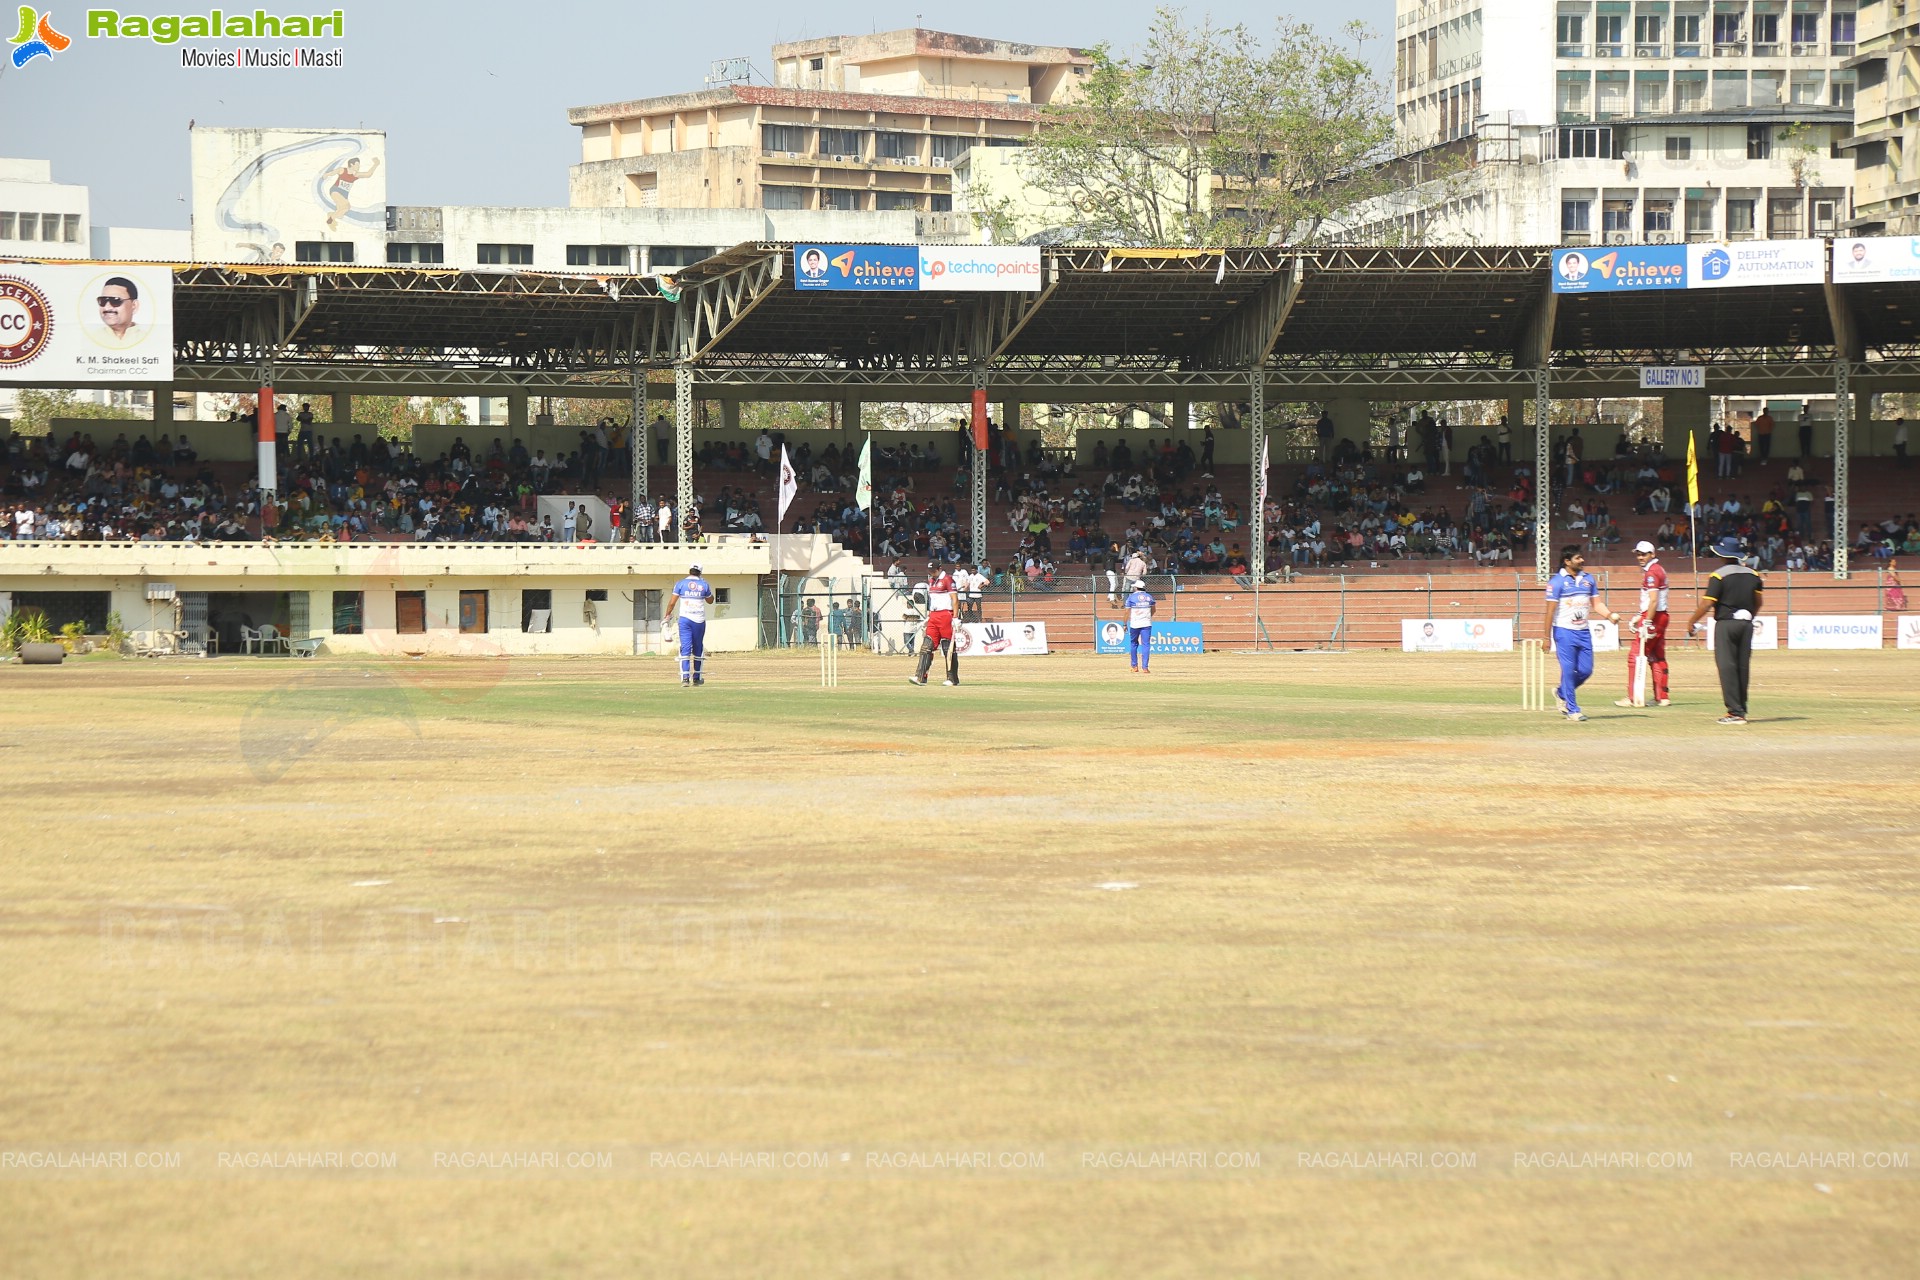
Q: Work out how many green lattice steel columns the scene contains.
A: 7